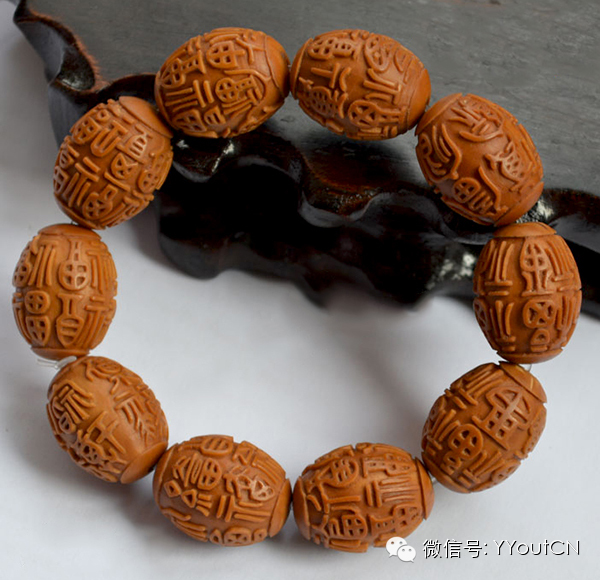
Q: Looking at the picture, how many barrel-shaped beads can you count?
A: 10